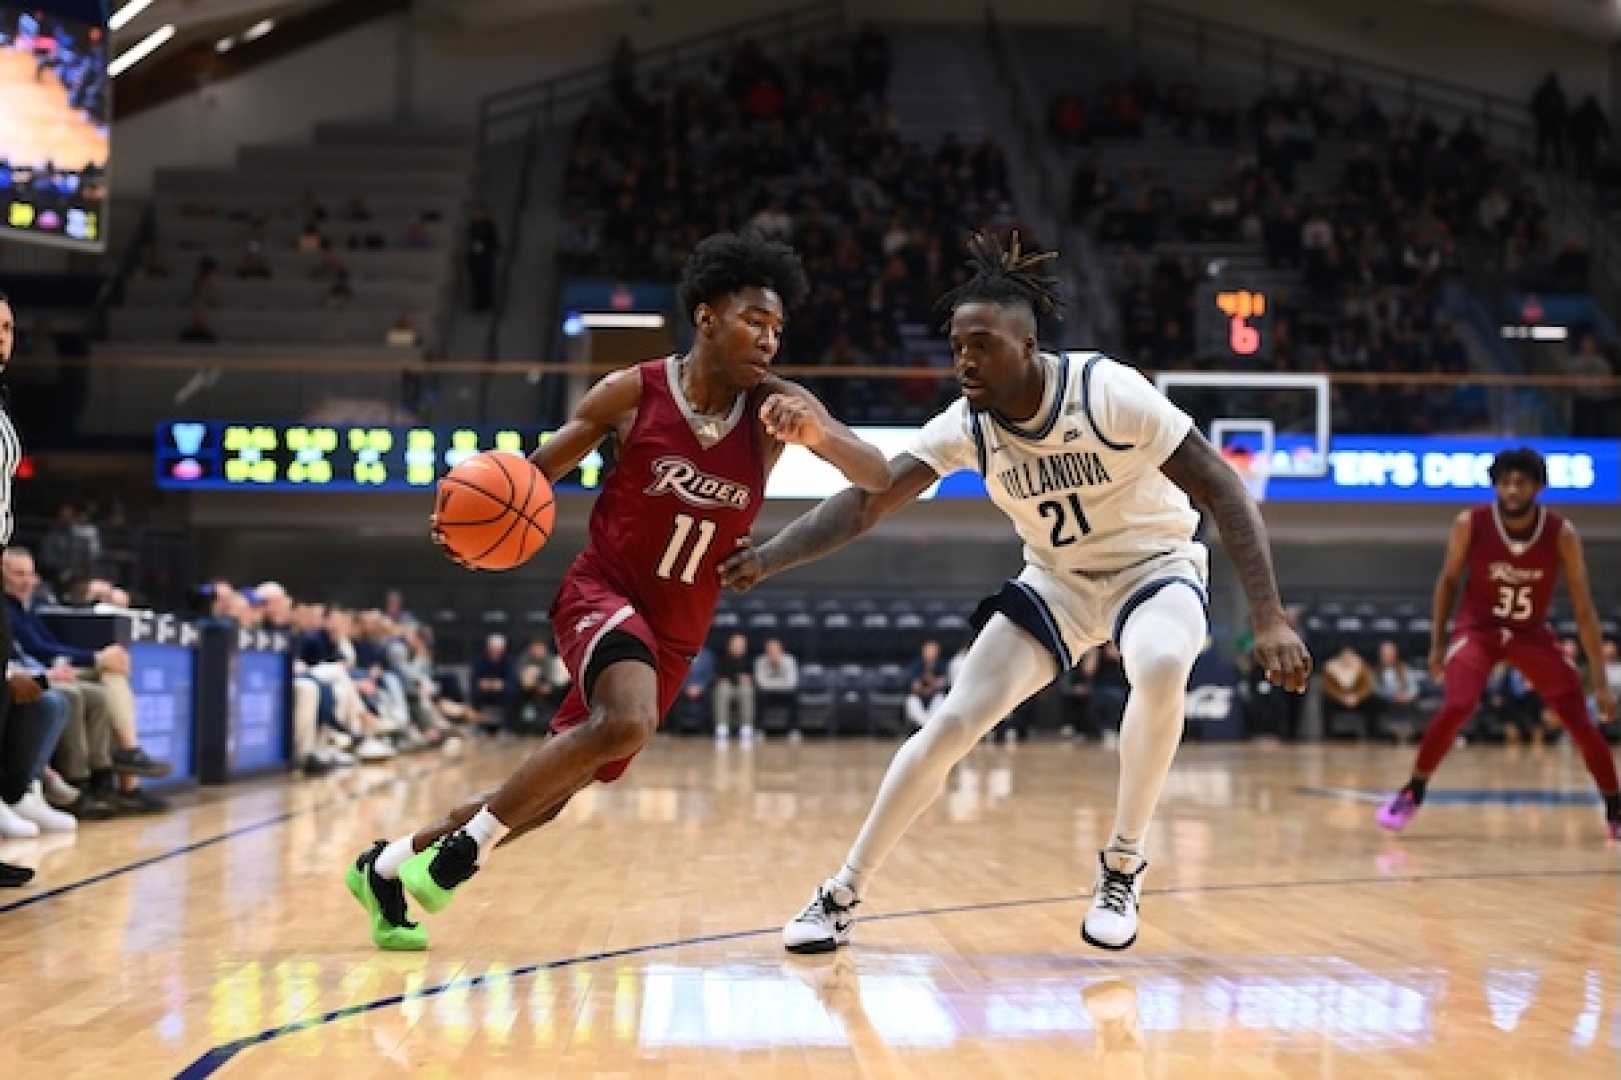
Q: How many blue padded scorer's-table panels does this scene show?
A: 2